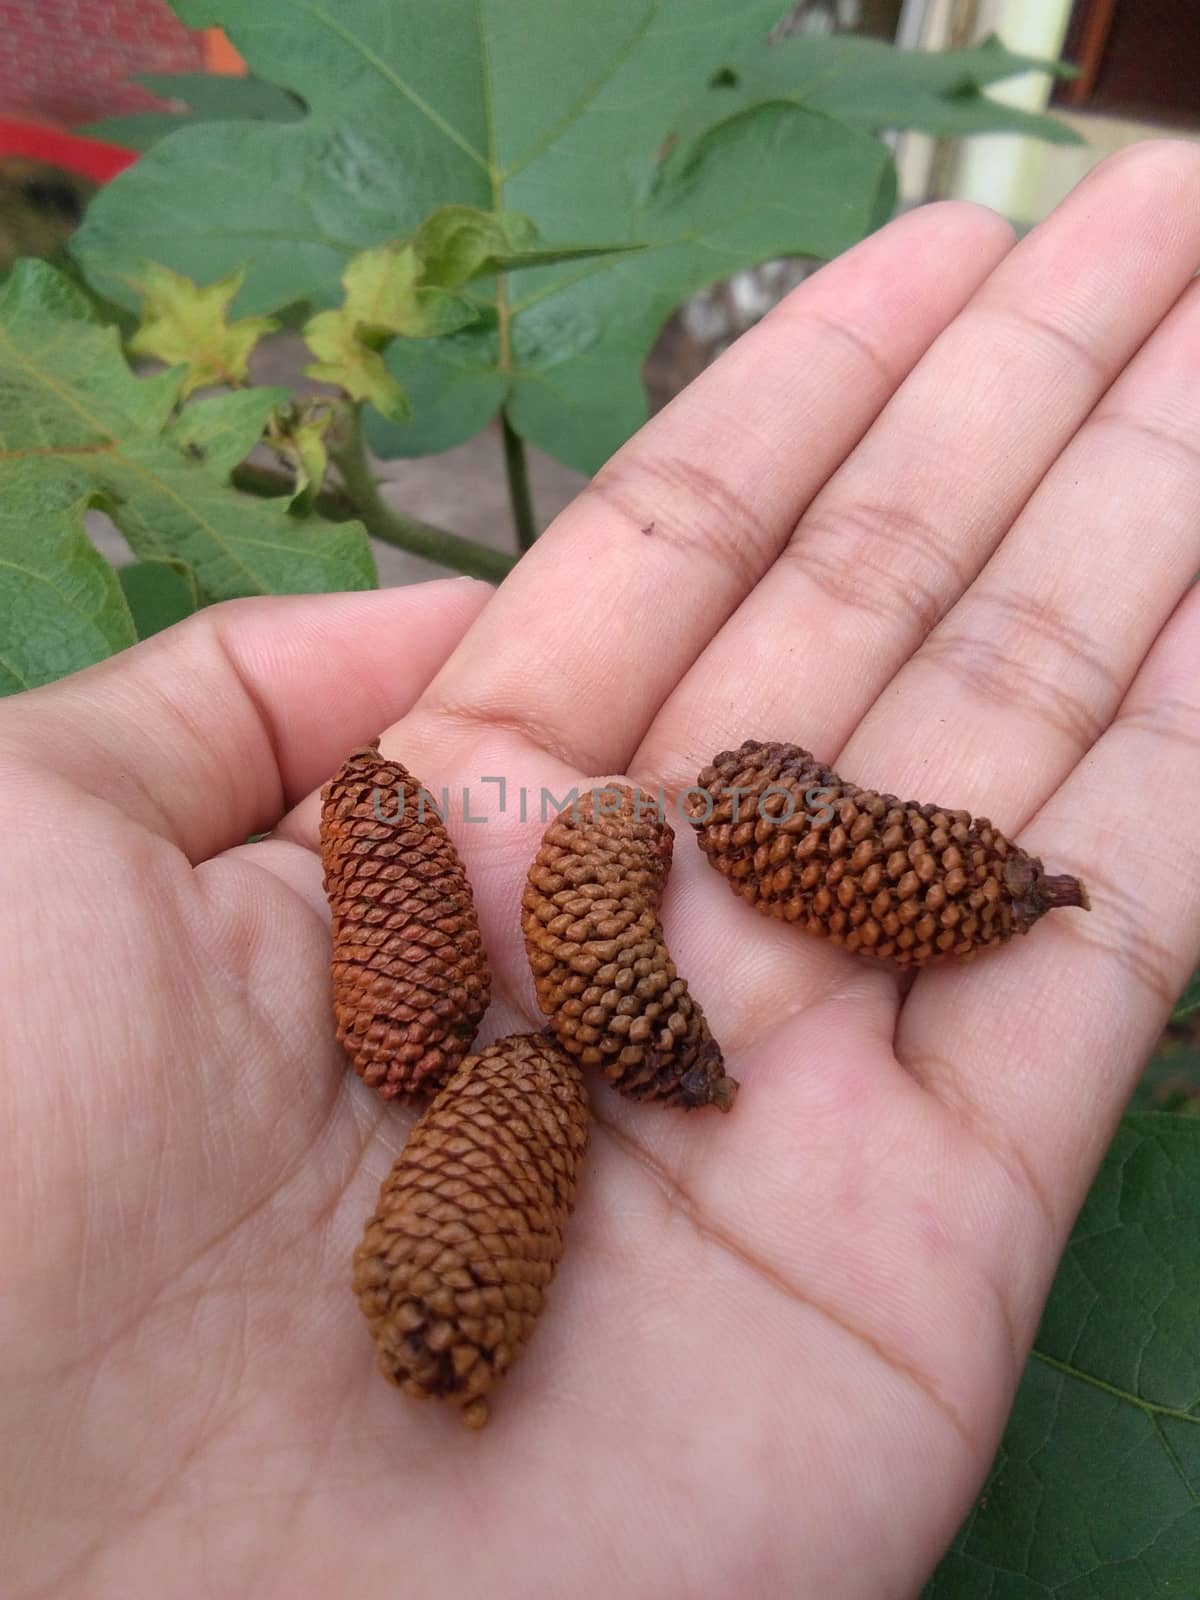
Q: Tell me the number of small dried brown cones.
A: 4